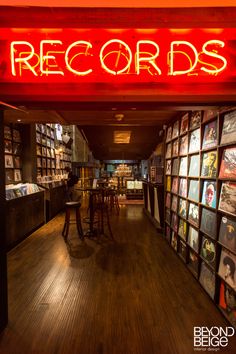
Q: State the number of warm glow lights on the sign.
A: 7